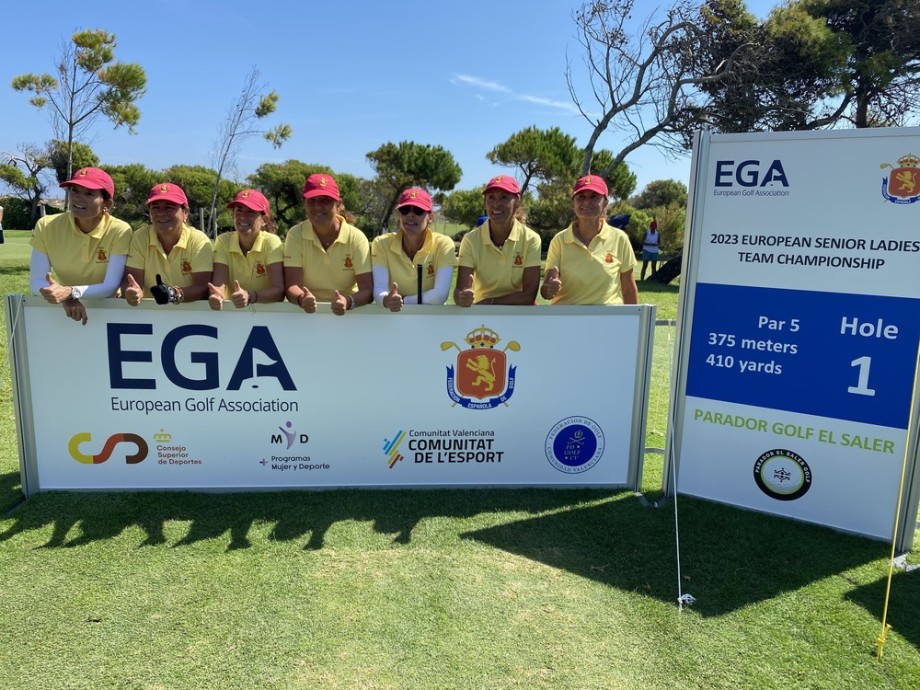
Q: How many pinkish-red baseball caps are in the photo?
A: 7